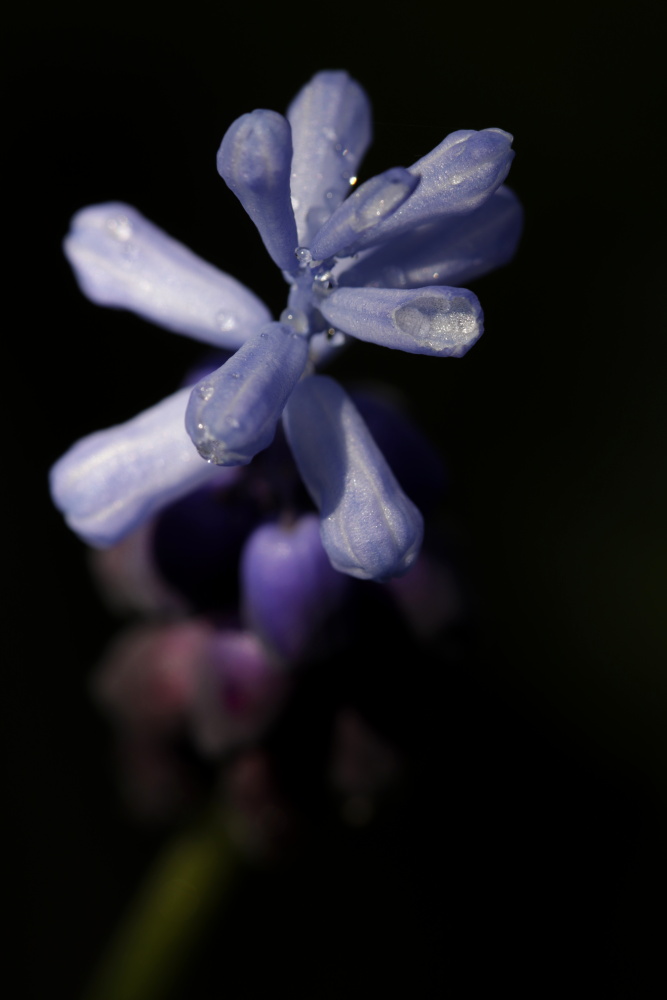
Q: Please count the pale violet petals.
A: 10